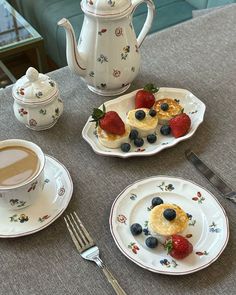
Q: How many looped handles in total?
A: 1